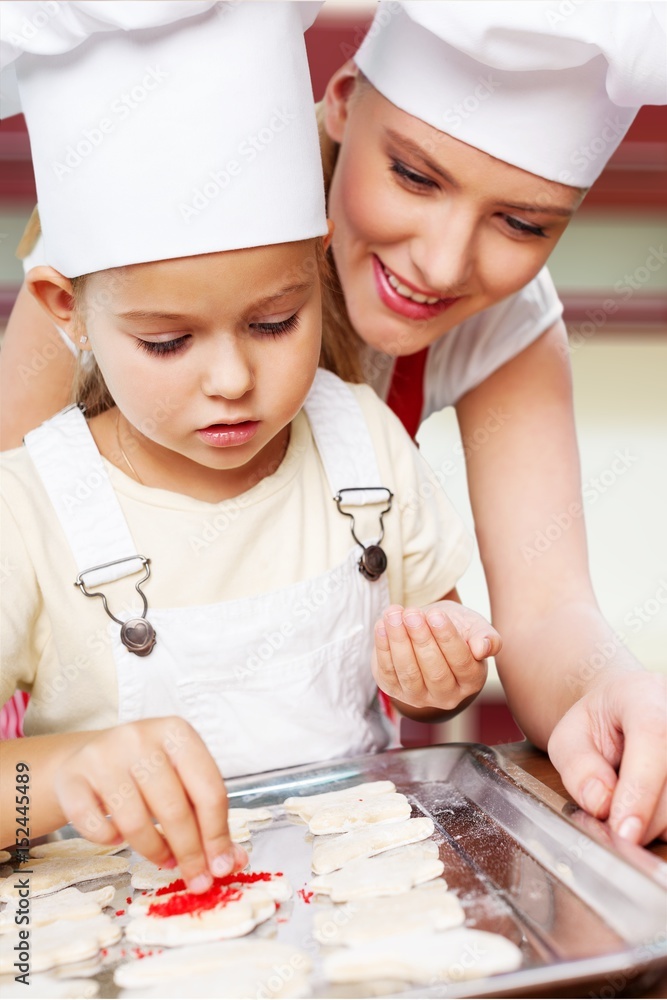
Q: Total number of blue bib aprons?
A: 0